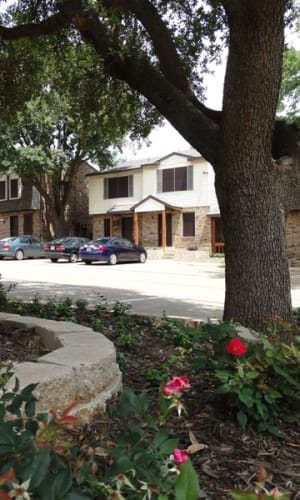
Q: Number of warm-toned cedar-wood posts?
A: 4